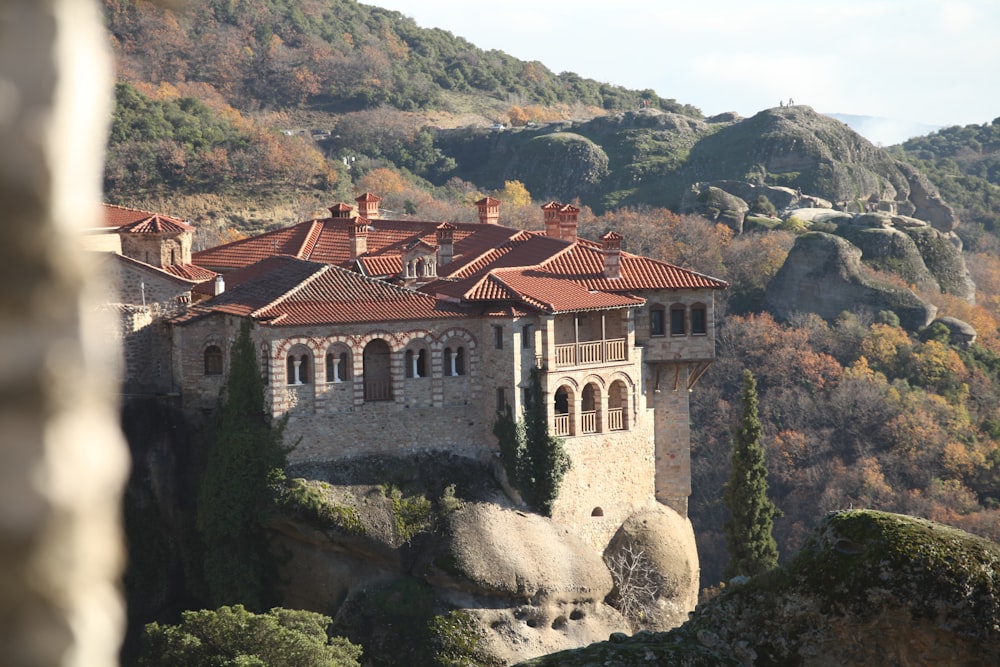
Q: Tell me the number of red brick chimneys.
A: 8